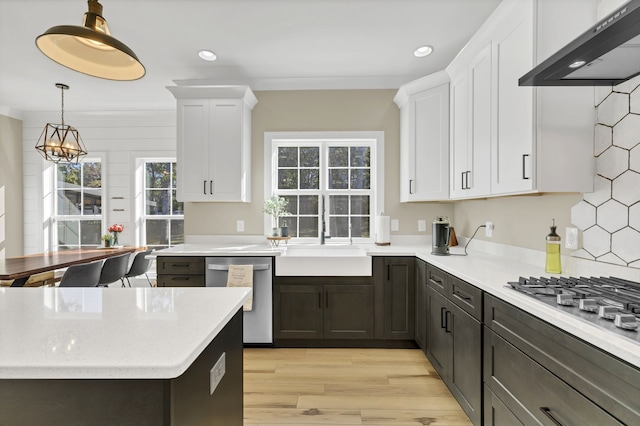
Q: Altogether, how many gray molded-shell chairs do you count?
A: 3